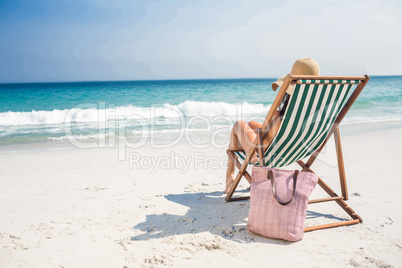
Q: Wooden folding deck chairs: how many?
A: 1